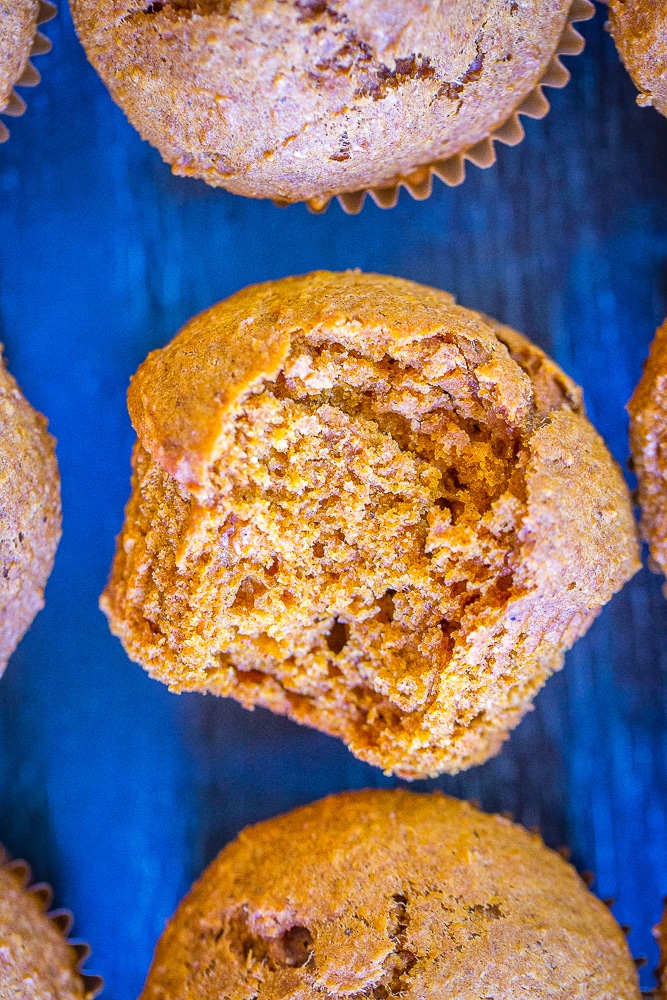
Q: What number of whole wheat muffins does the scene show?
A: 9